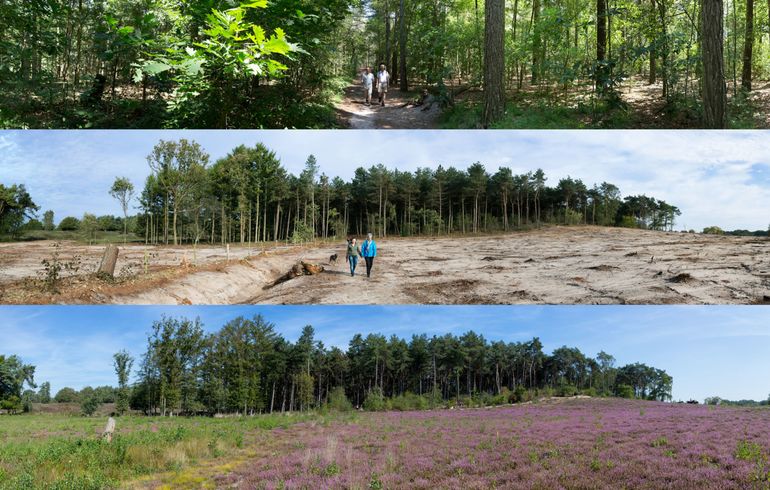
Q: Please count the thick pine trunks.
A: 2